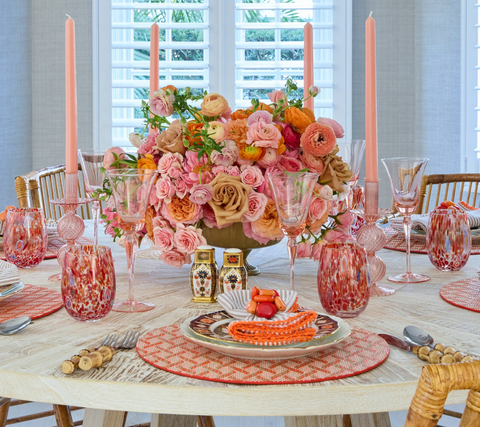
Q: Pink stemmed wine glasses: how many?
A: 5